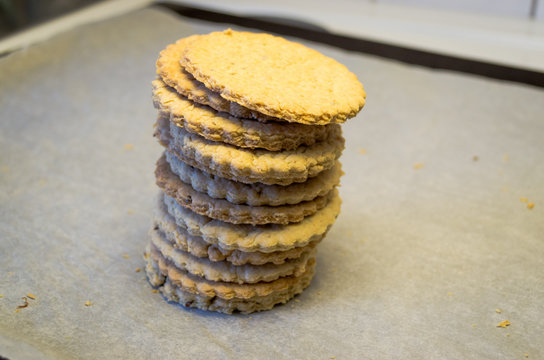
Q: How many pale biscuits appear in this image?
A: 11